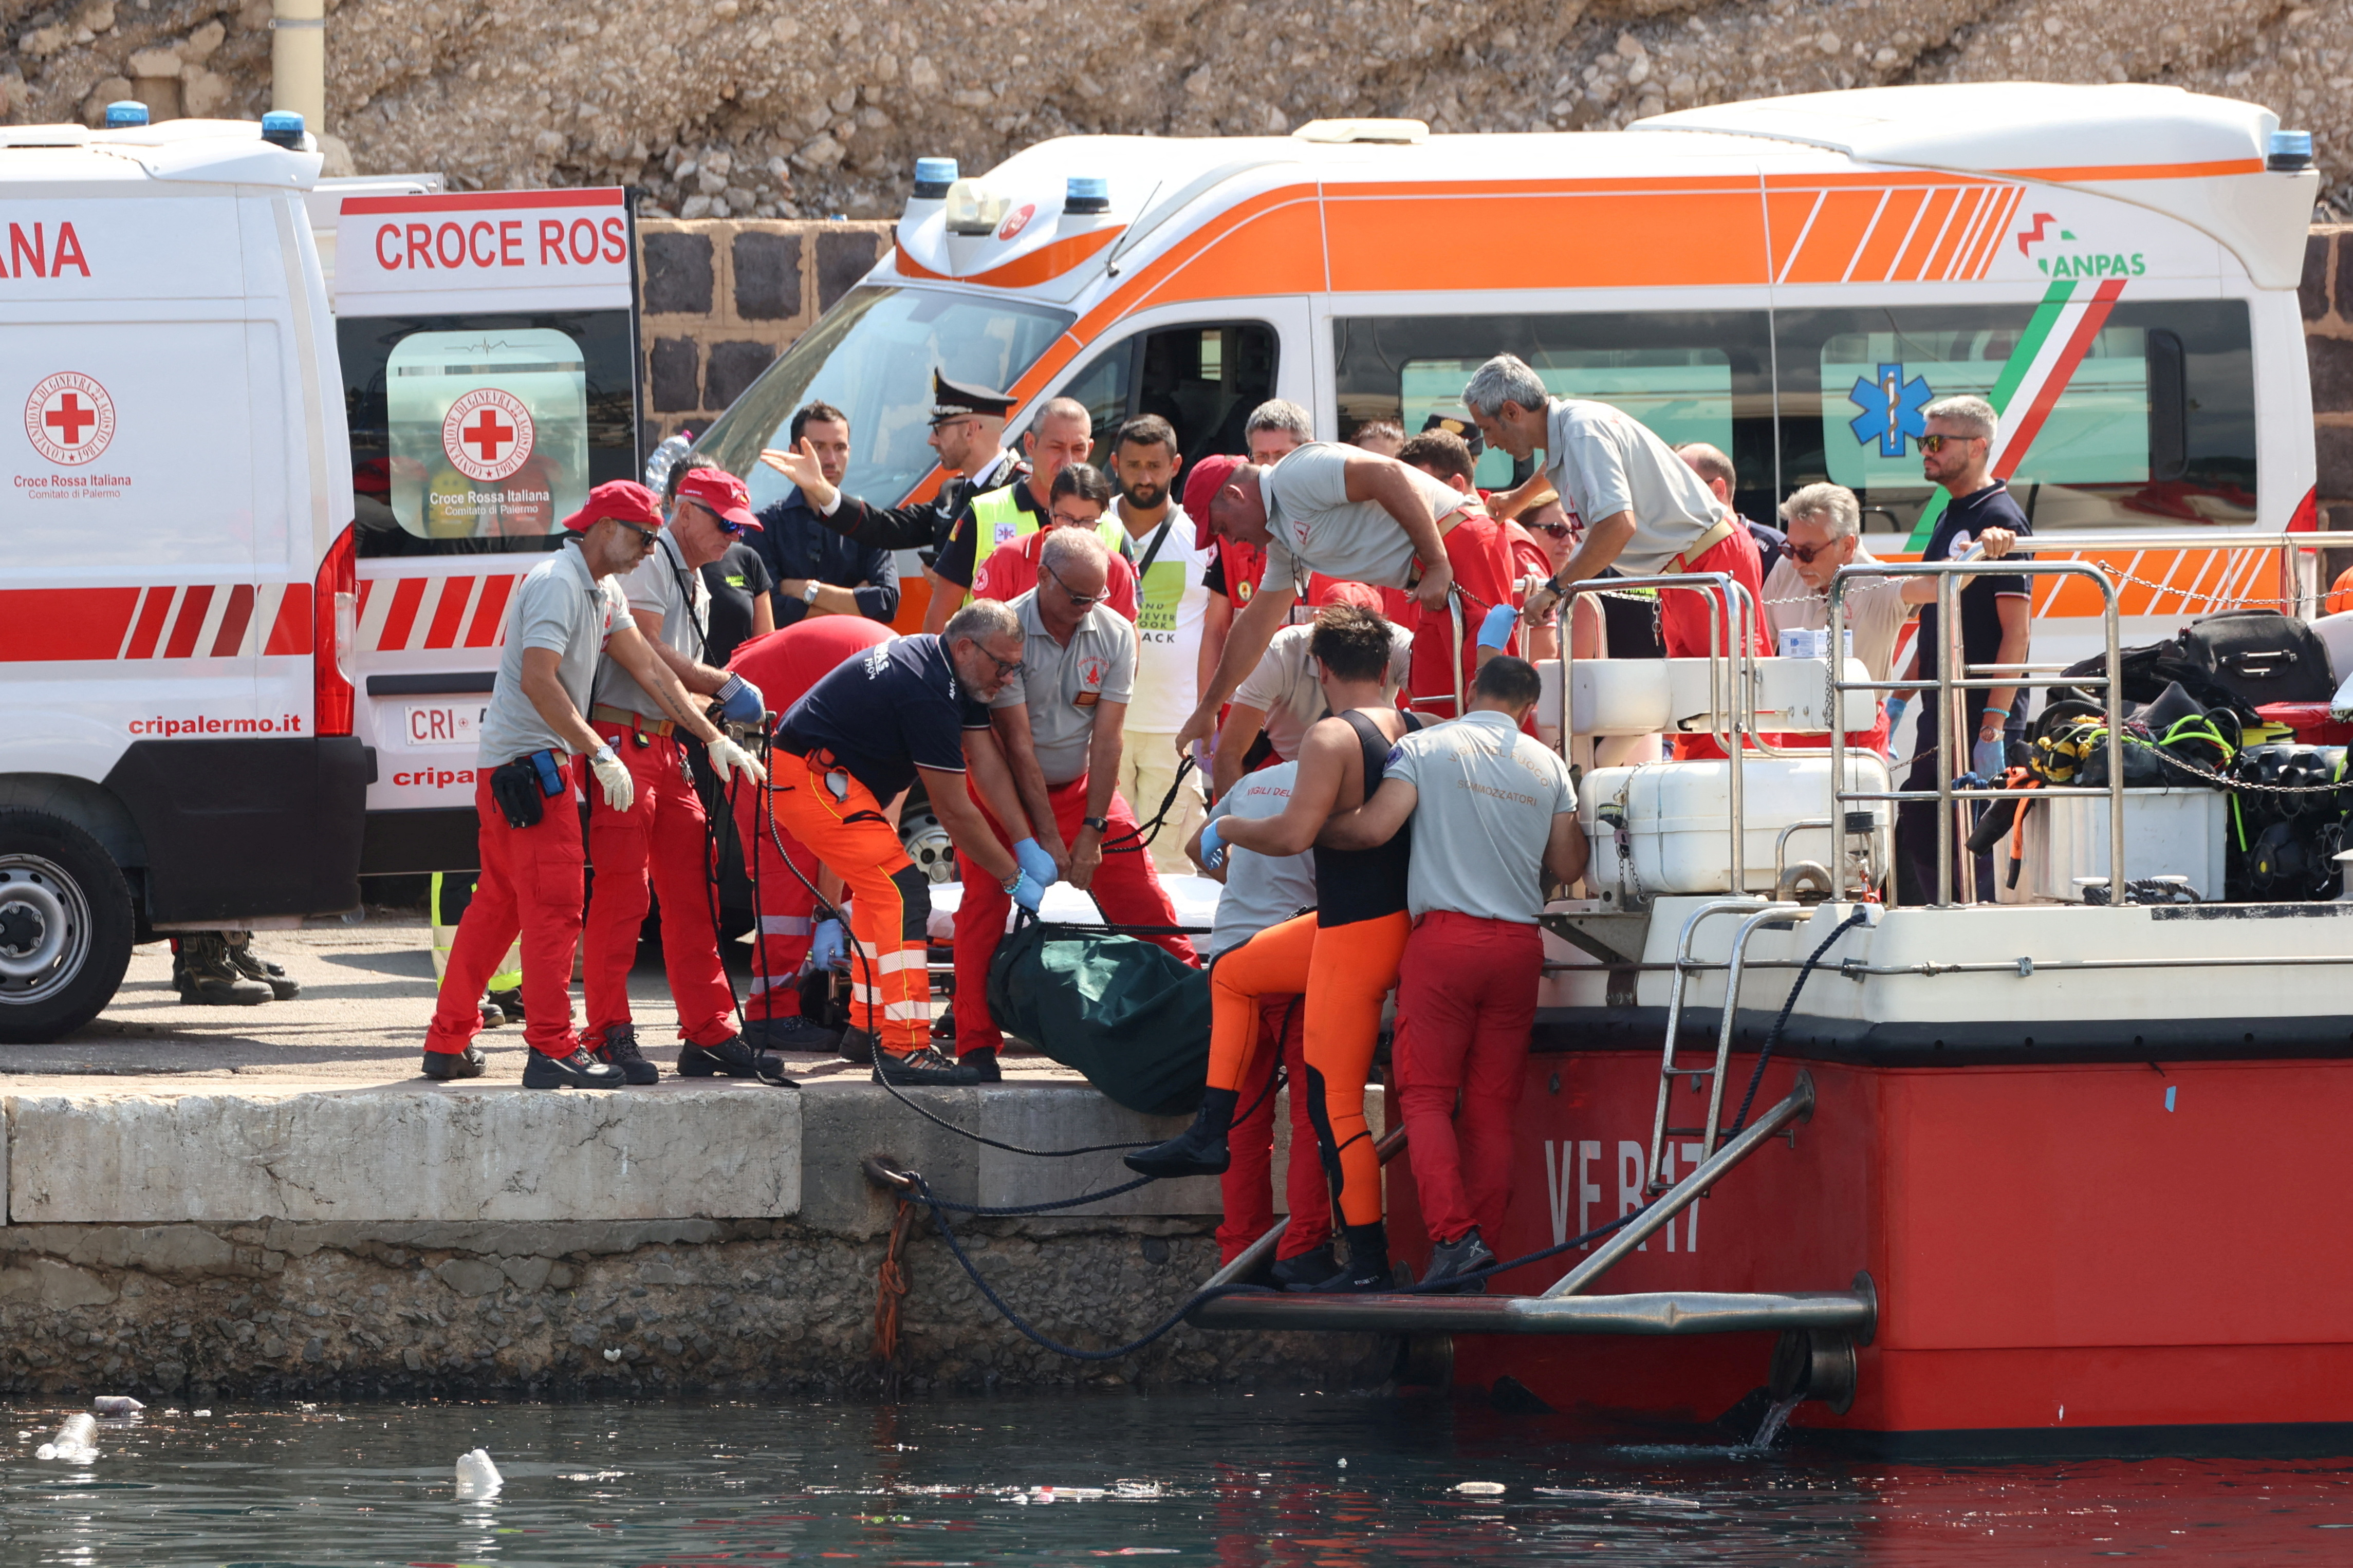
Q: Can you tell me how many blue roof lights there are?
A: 5